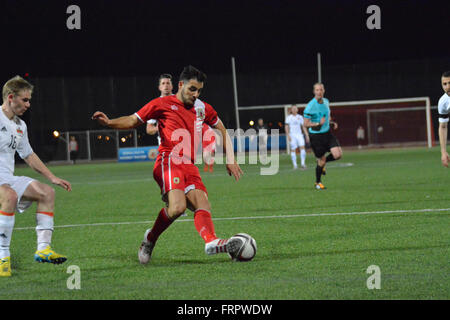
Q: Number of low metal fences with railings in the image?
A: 1